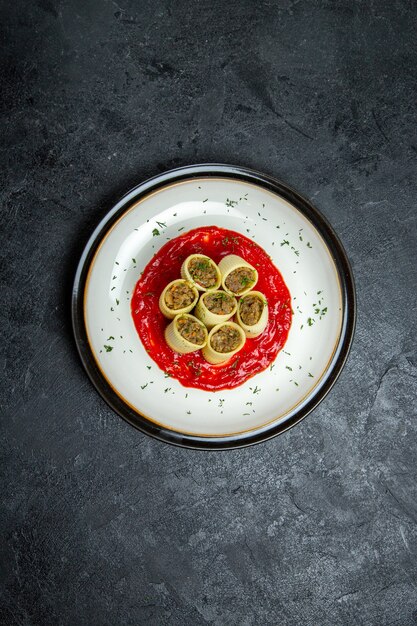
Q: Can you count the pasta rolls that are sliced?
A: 7